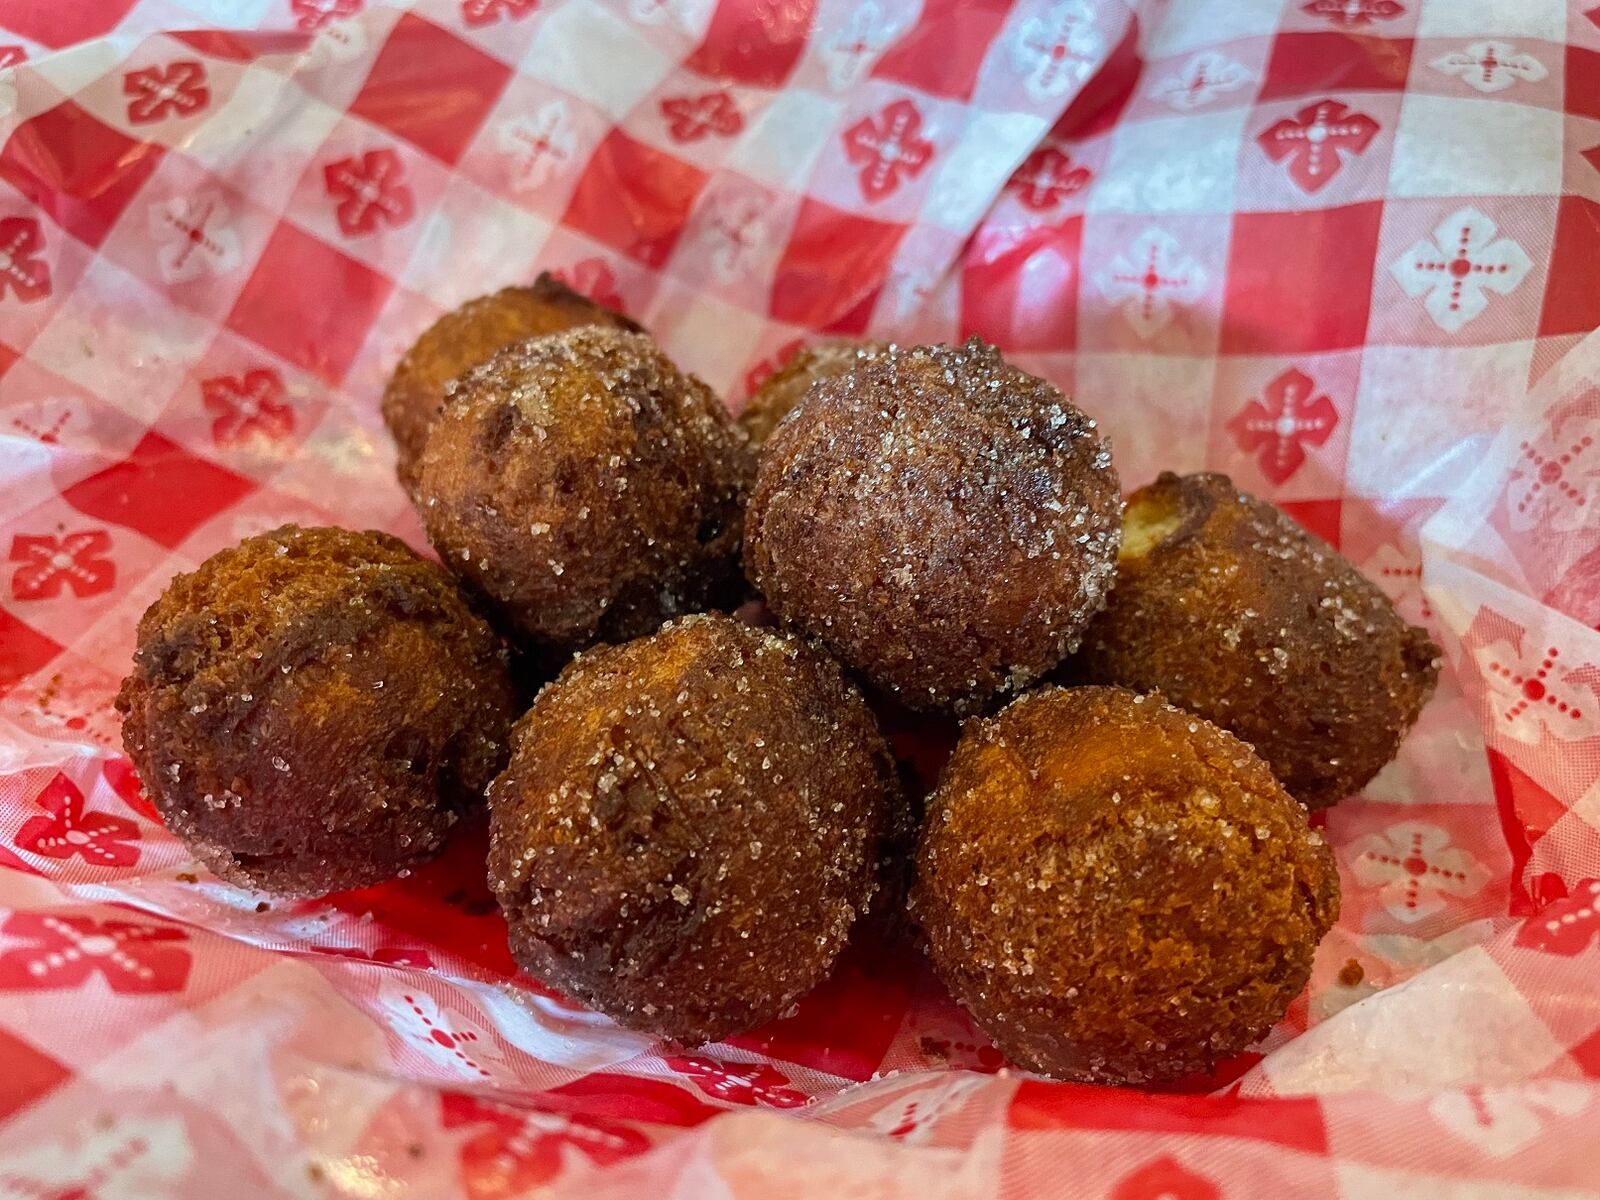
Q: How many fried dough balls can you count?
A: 8